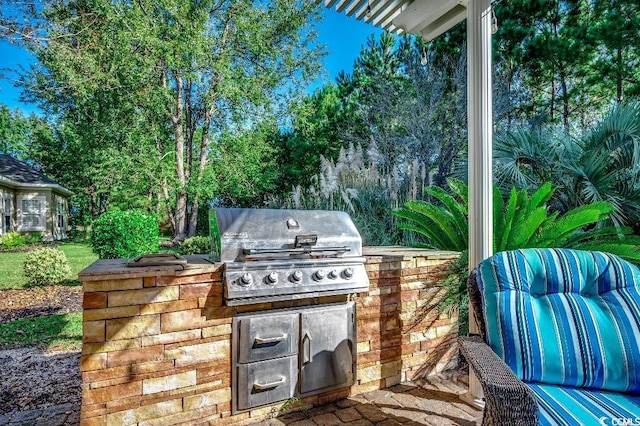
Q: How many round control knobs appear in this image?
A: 6